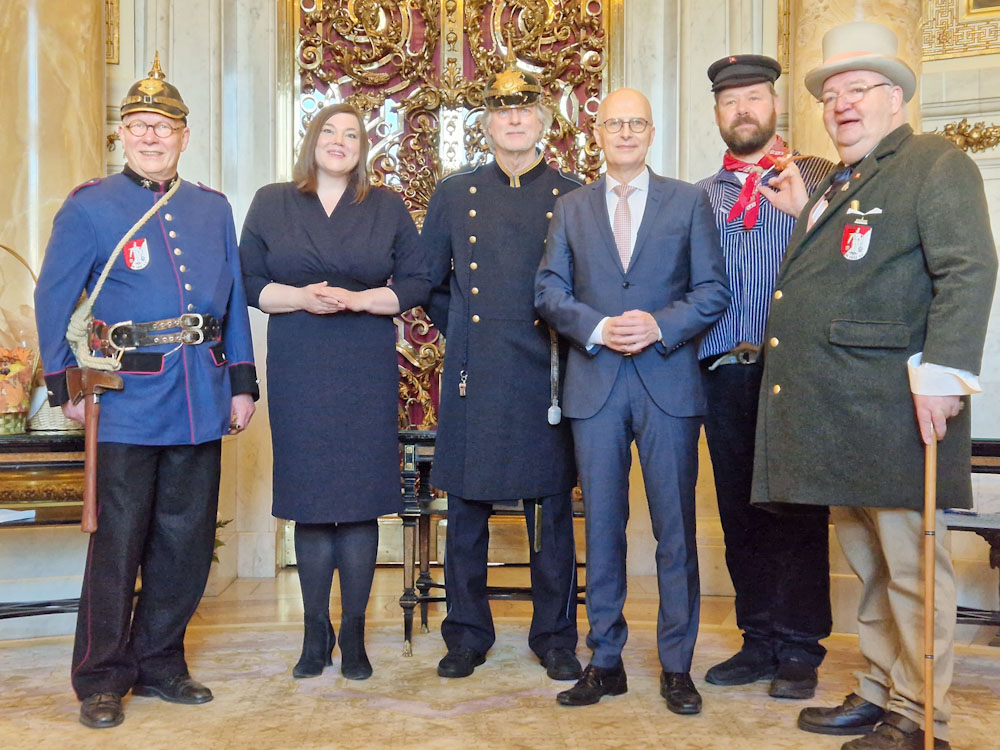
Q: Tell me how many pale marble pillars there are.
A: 2